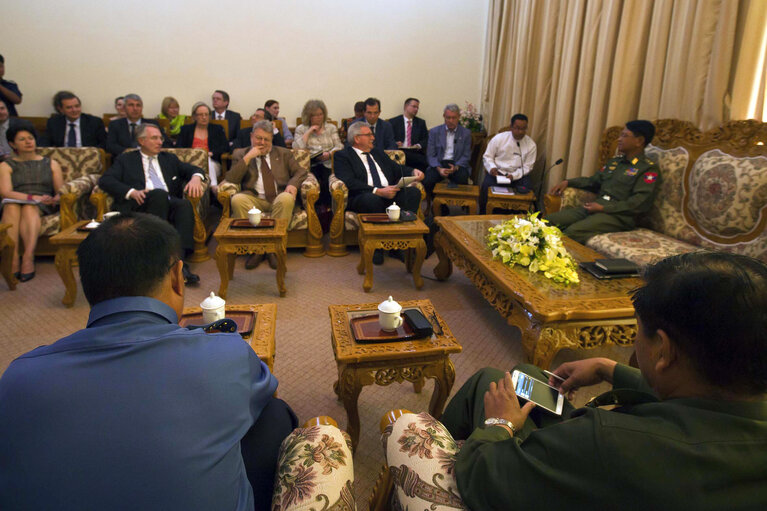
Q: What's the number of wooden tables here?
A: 9